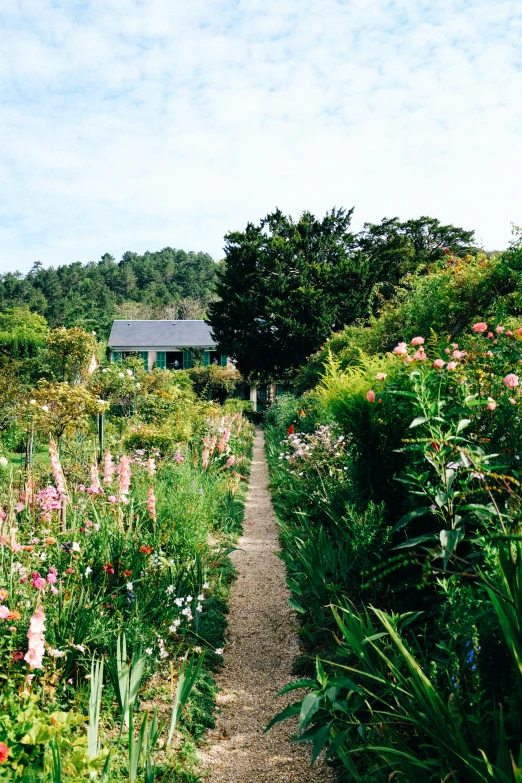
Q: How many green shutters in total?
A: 6